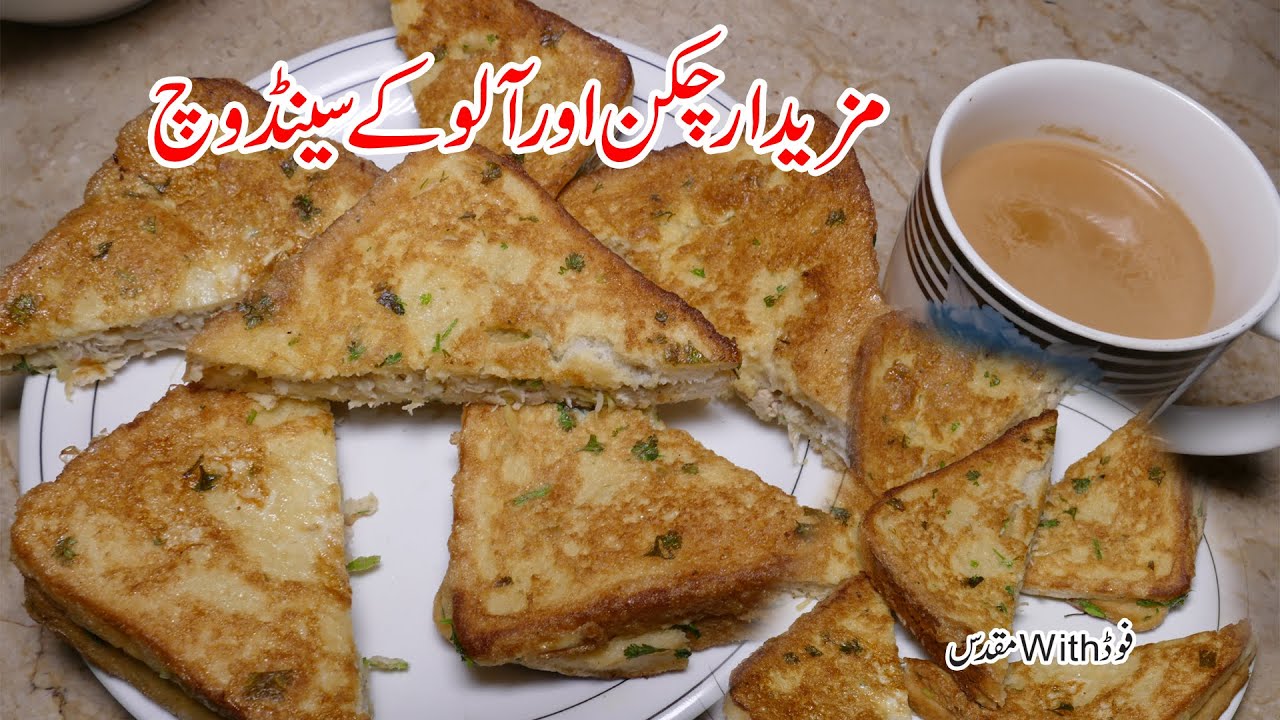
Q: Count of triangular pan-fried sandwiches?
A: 11